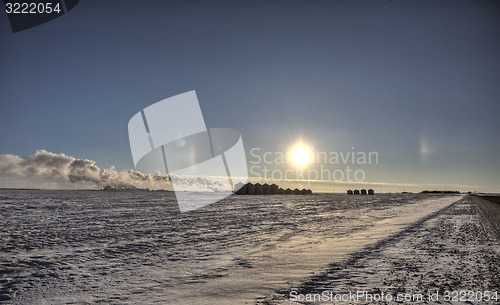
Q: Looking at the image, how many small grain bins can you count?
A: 4